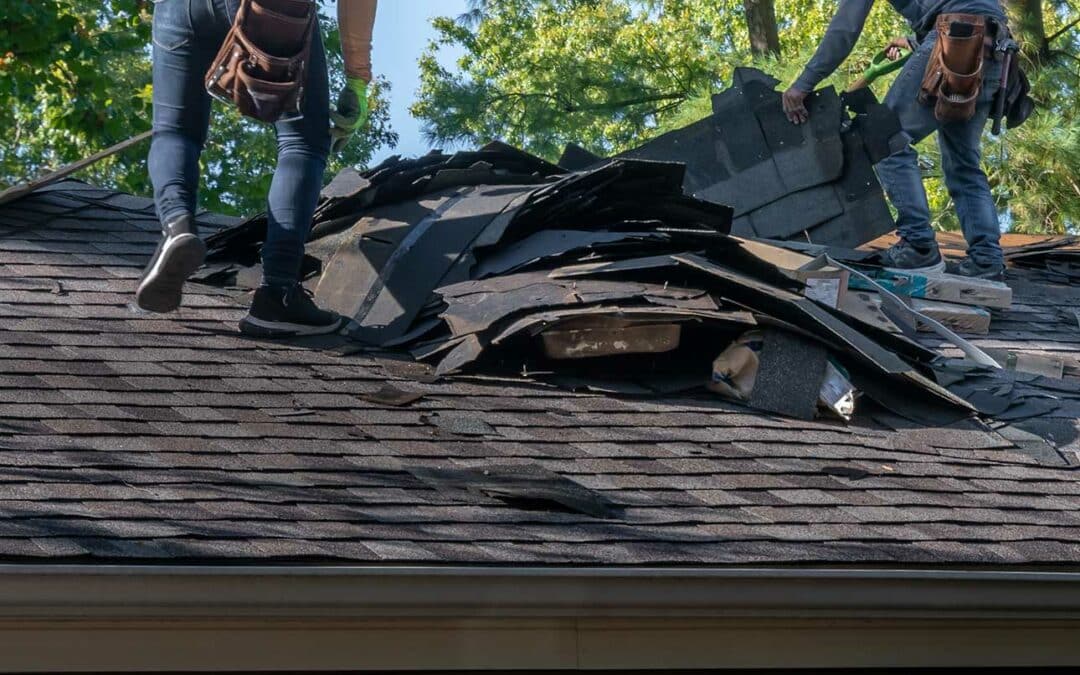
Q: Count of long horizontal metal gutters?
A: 1